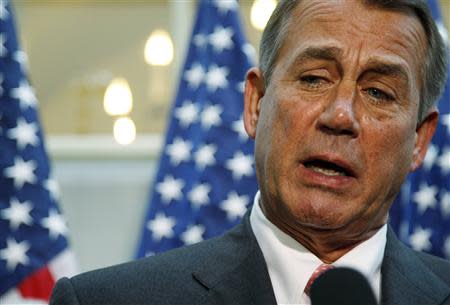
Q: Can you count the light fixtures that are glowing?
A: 4